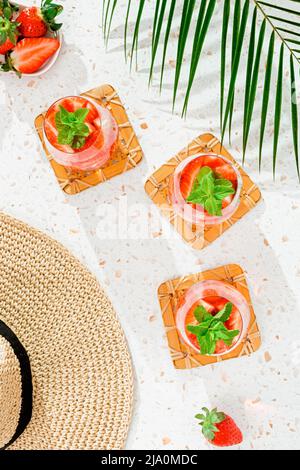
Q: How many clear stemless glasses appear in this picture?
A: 3